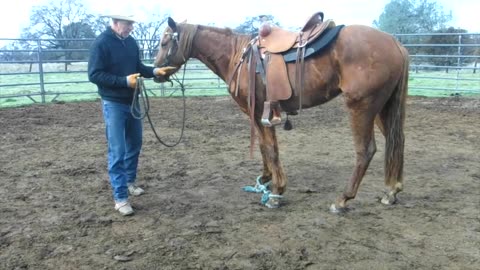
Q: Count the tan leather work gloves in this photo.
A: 2